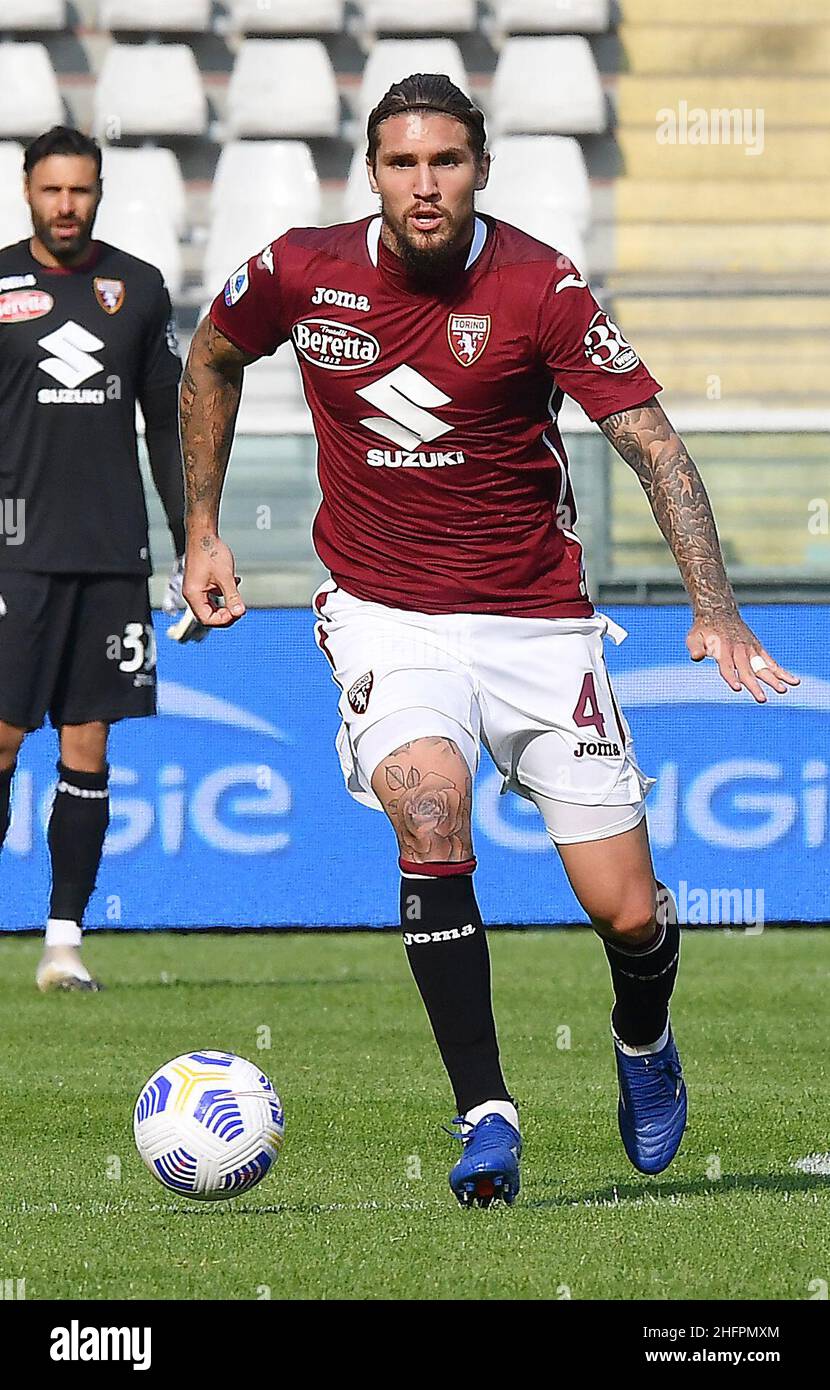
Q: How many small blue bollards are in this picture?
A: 0